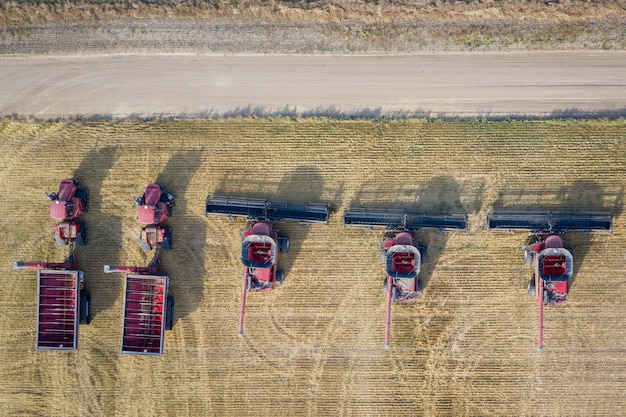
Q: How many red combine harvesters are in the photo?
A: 3